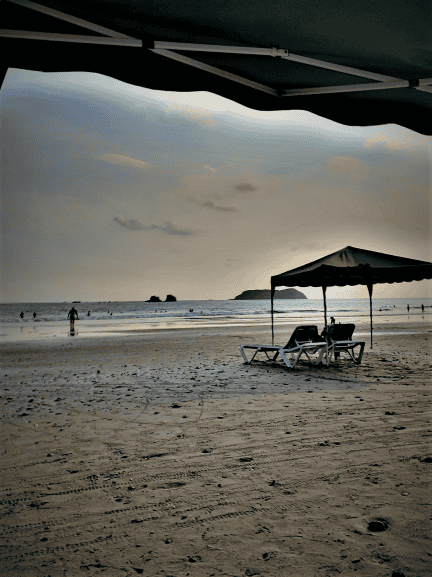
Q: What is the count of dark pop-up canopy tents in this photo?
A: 2